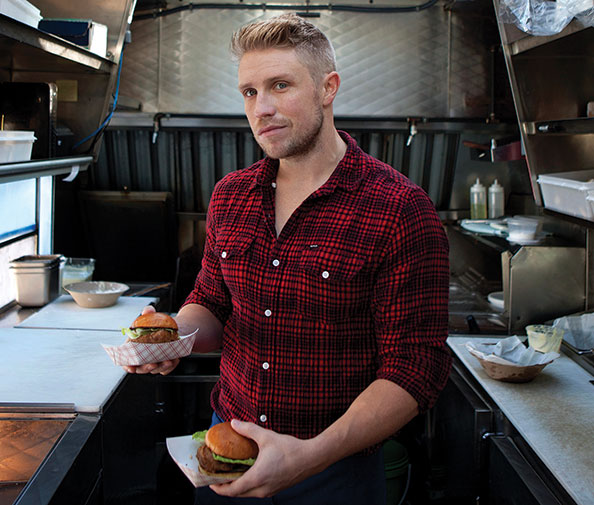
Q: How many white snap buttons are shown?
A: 7